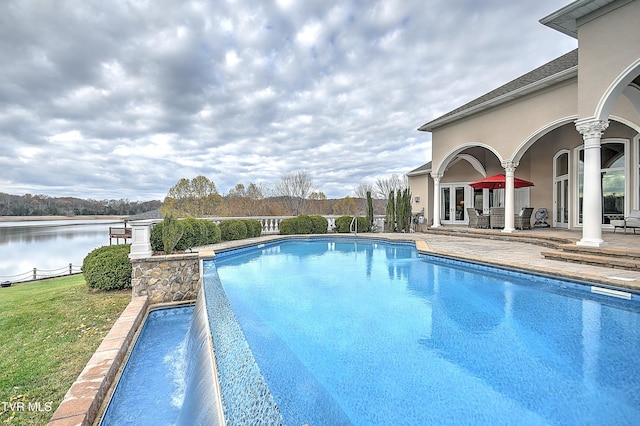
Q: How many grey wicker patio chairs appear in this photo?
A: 3